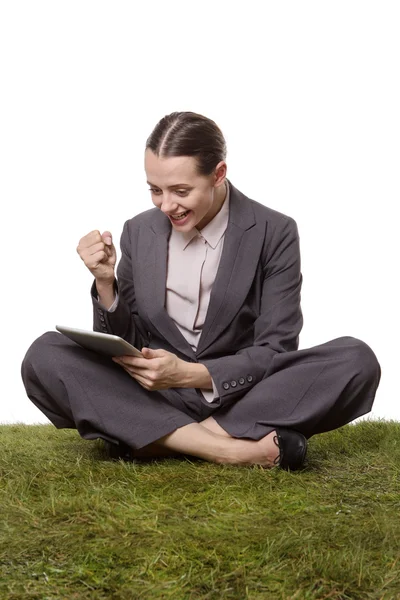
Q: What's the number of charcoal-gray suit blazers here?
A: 1